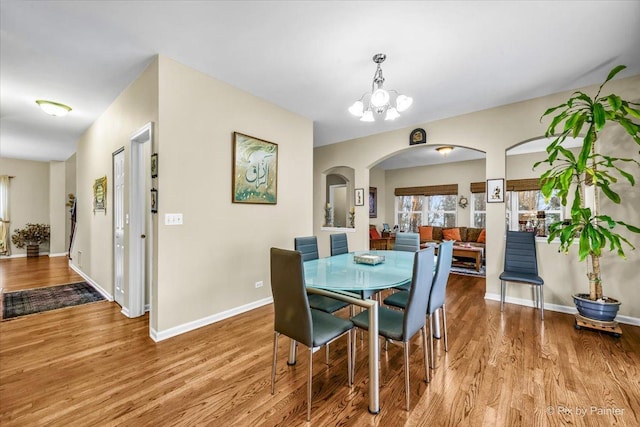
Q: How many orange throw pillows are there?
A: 4